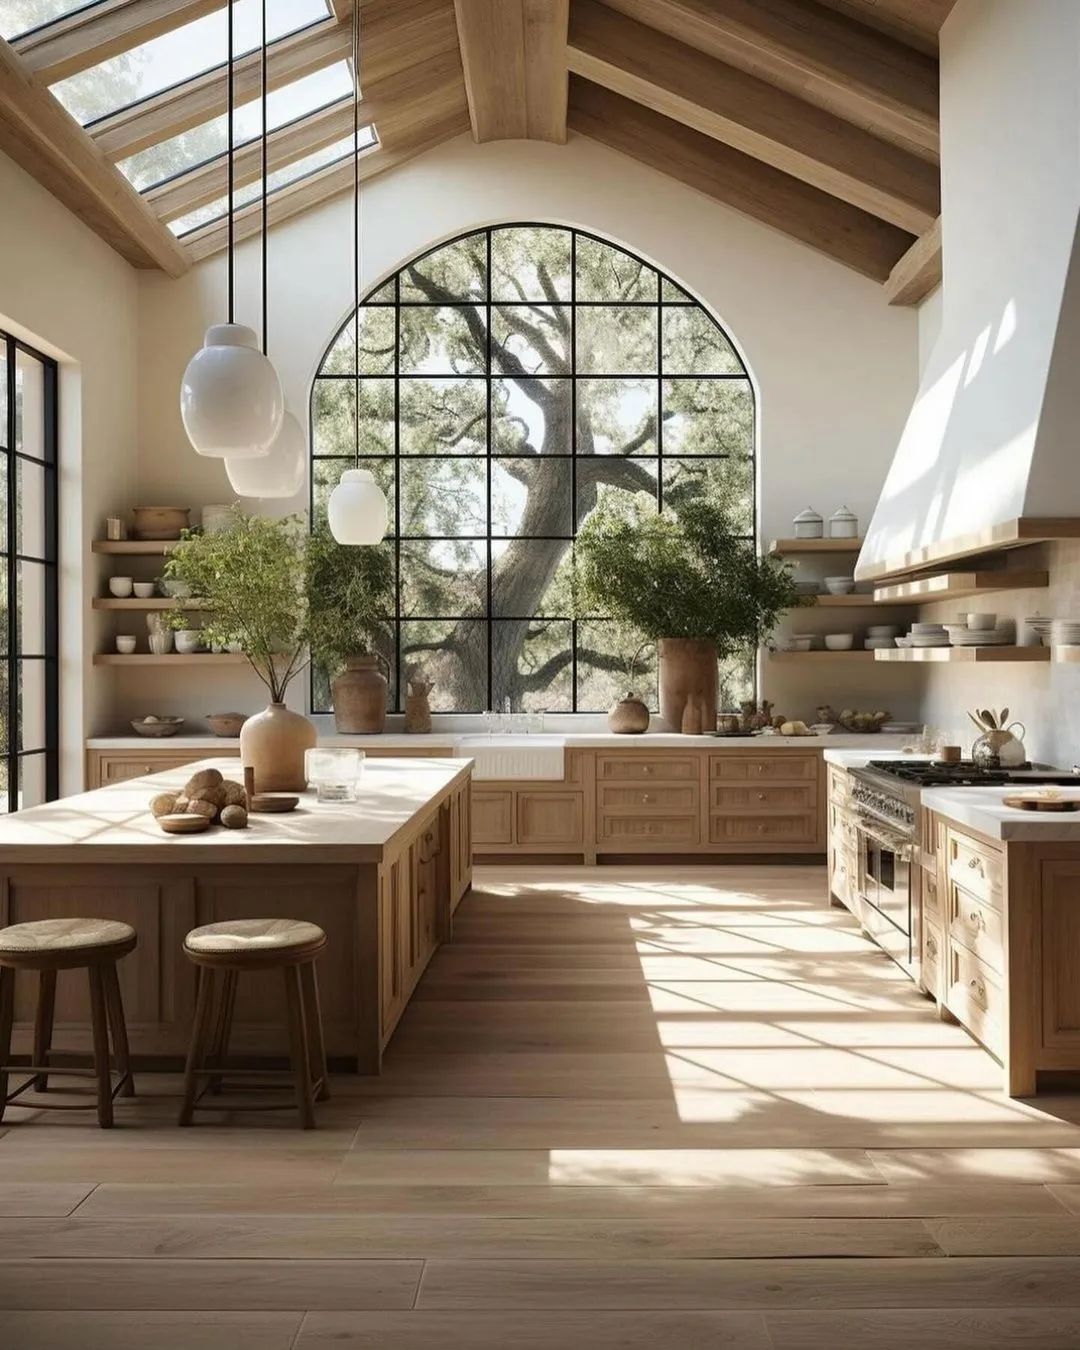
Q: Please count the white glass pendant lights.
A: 3